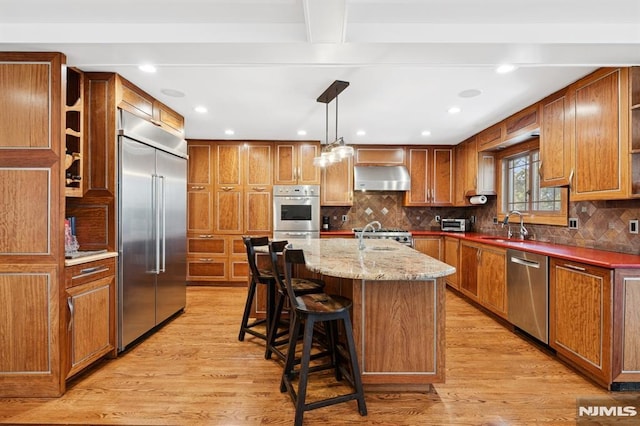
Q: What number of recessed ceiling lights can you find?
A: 8